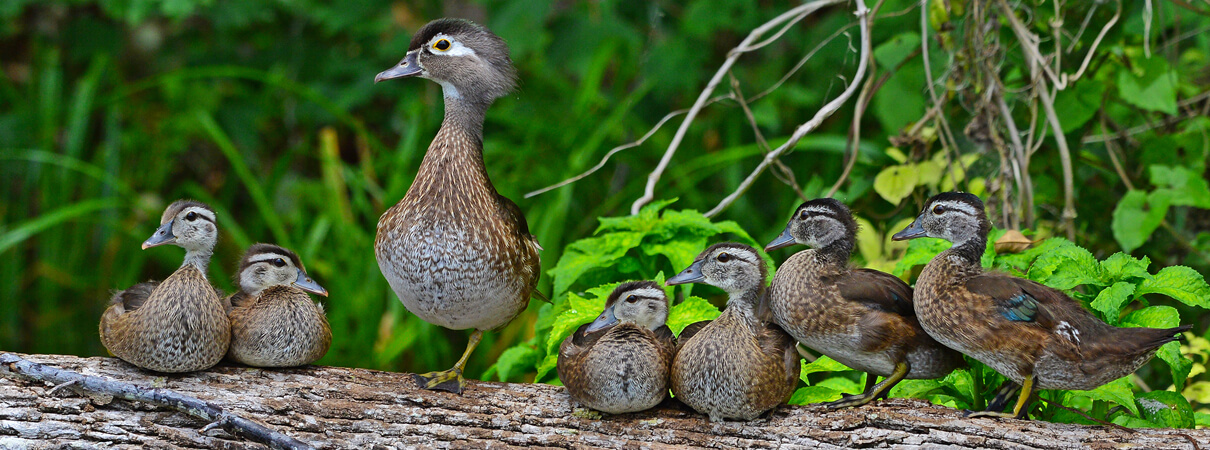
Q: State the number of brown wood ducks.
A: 7